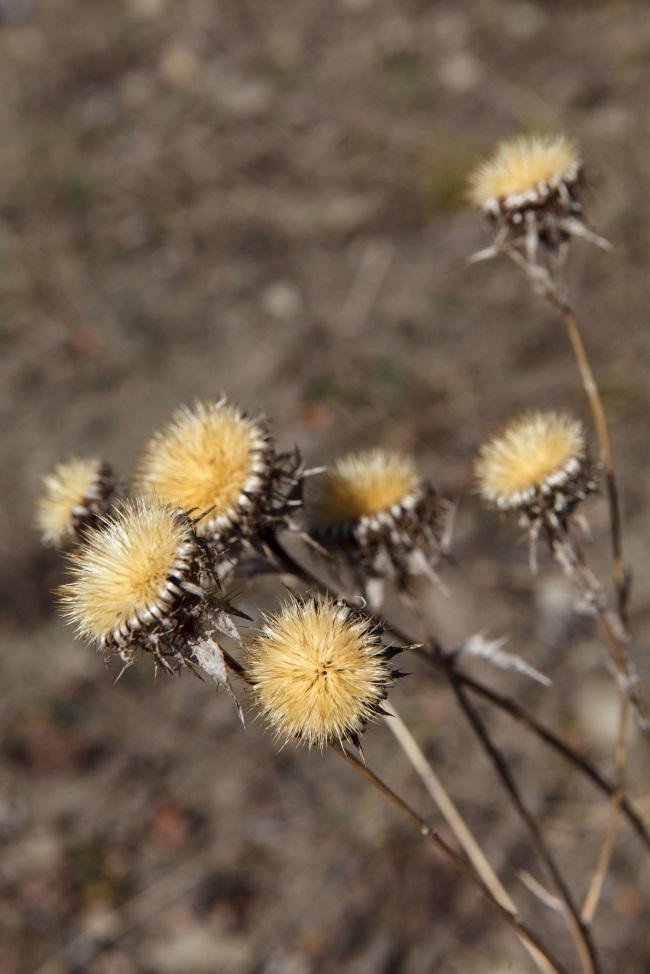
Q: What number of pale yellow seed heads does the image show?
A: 7